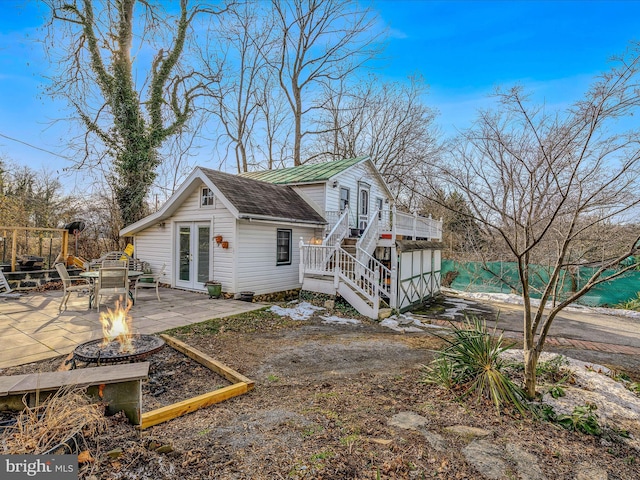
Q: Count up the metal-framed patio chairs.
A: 4